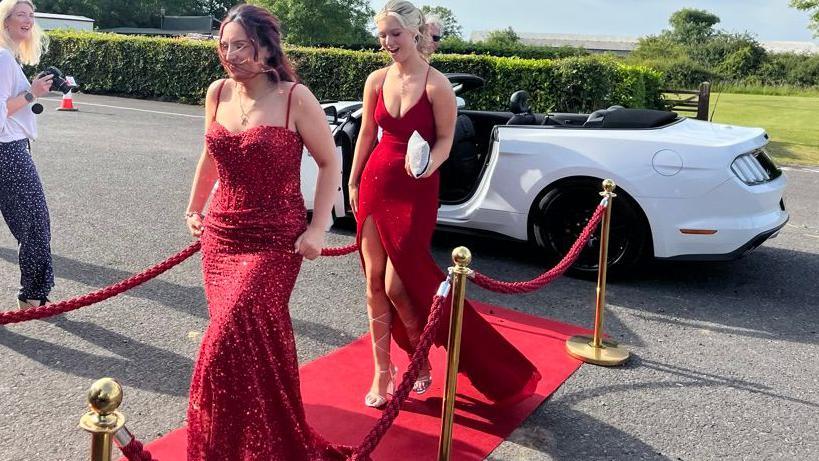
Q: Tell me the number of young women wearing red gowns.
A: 2